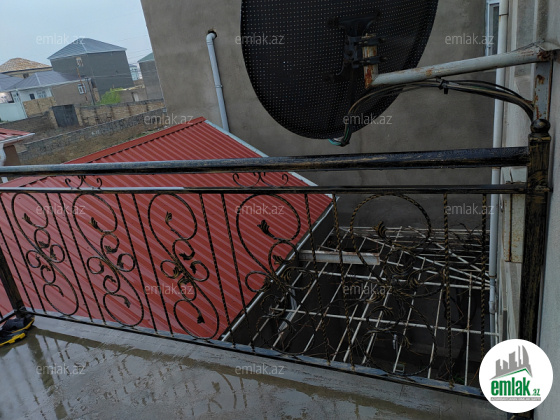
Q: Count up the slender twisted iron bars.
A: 12